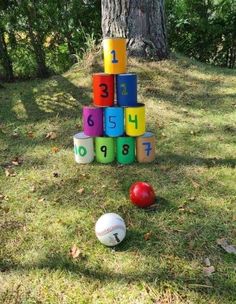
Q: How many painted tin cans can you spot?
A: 10